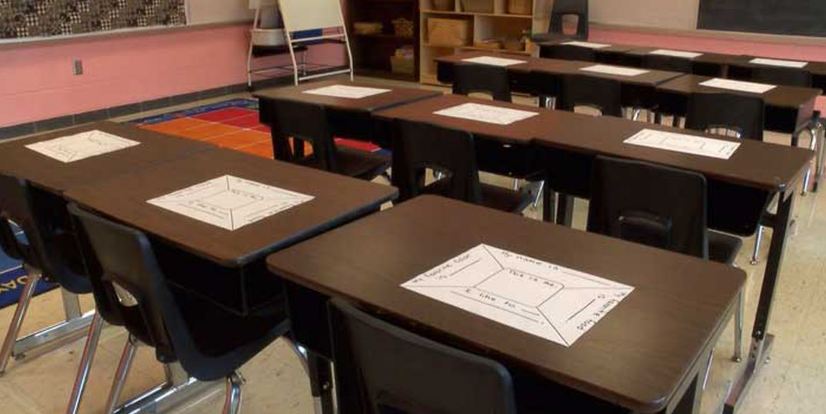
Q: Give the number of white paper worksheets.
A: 12